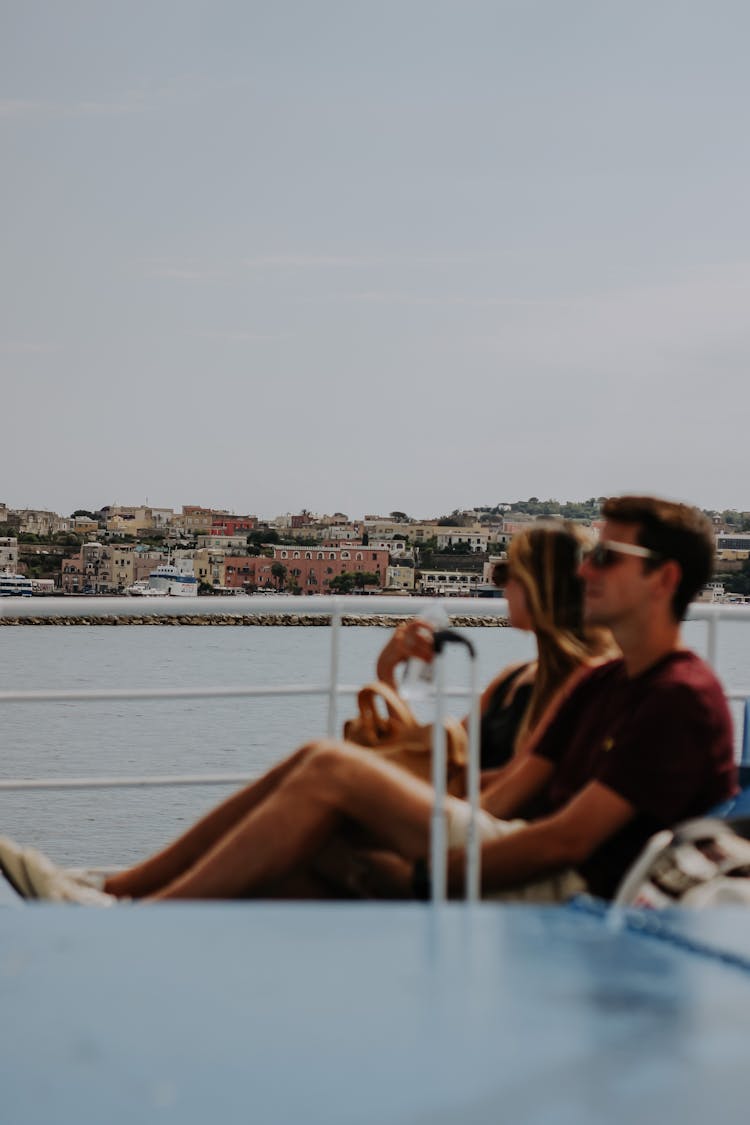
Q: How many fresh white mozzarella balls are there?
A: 0